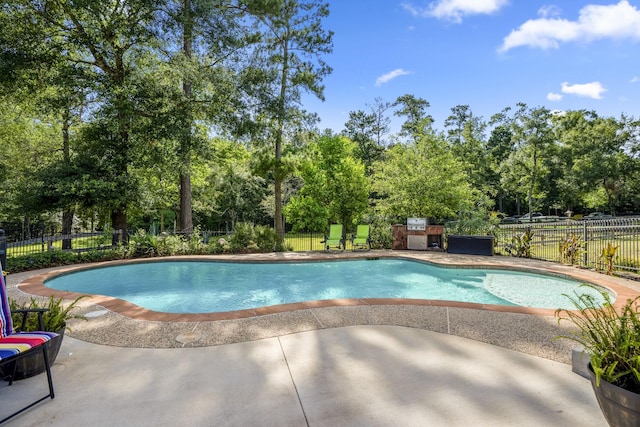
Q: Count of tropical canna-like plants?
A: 3